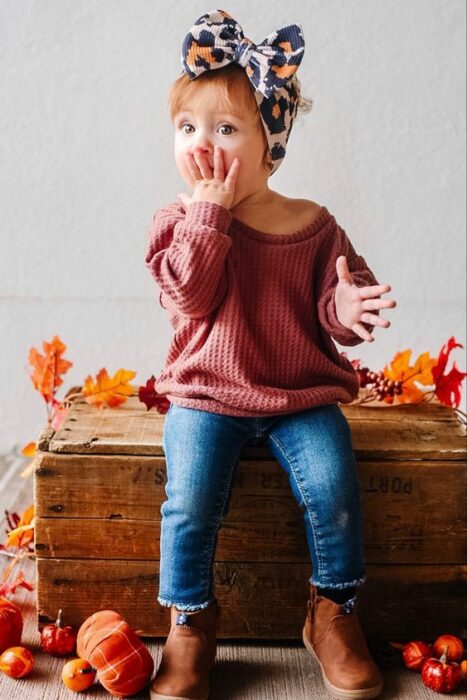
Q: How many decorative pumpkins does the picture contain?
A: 8